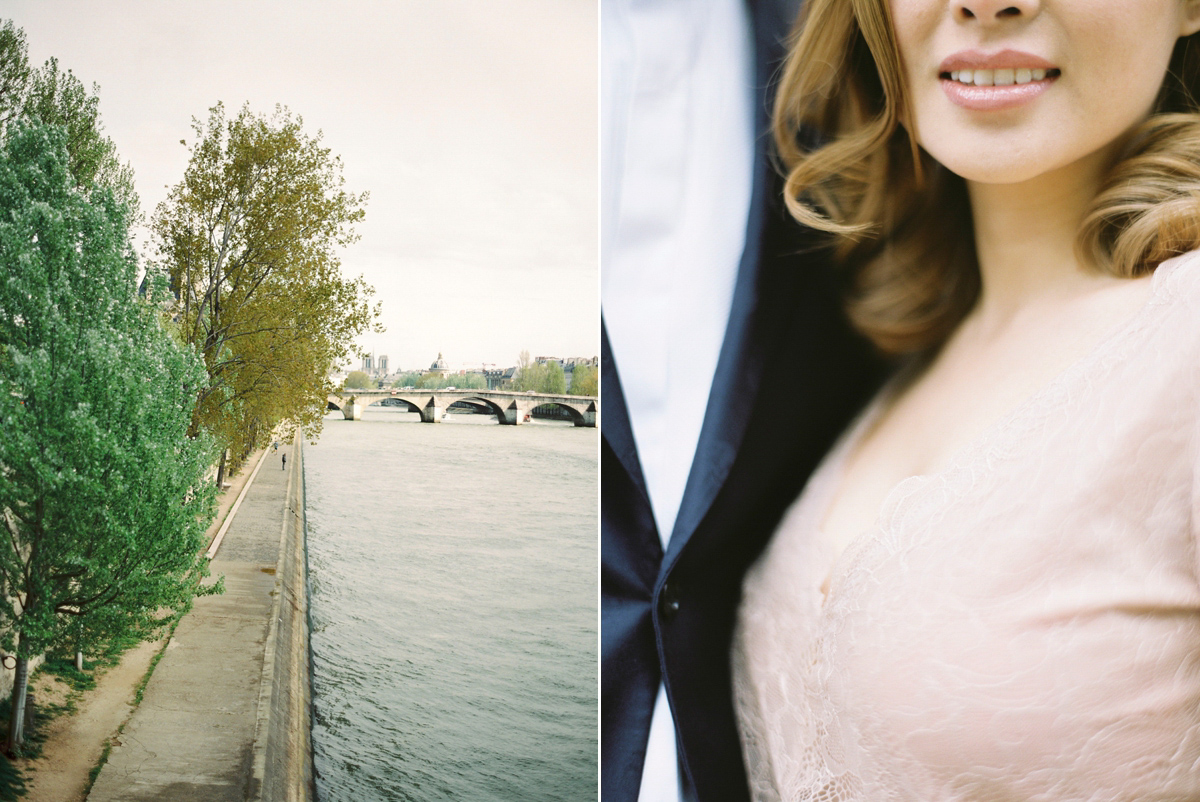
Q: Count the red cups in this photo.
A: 0